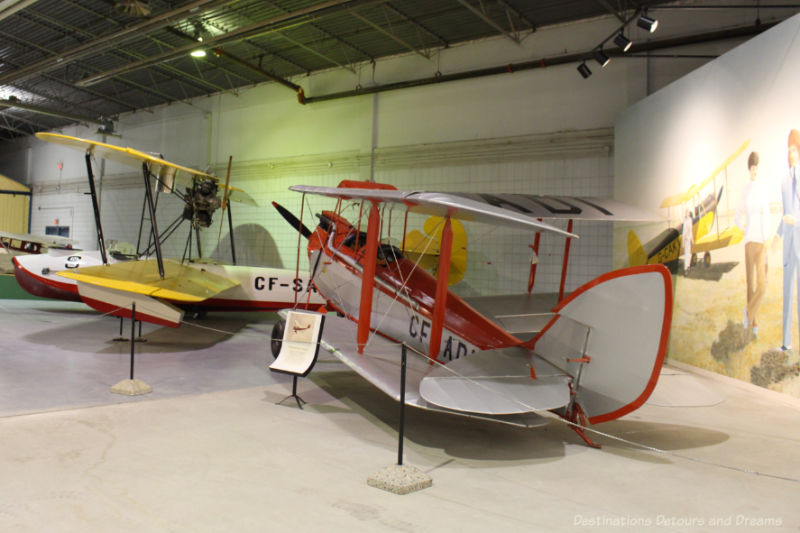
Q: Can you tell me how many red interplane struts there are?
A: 4